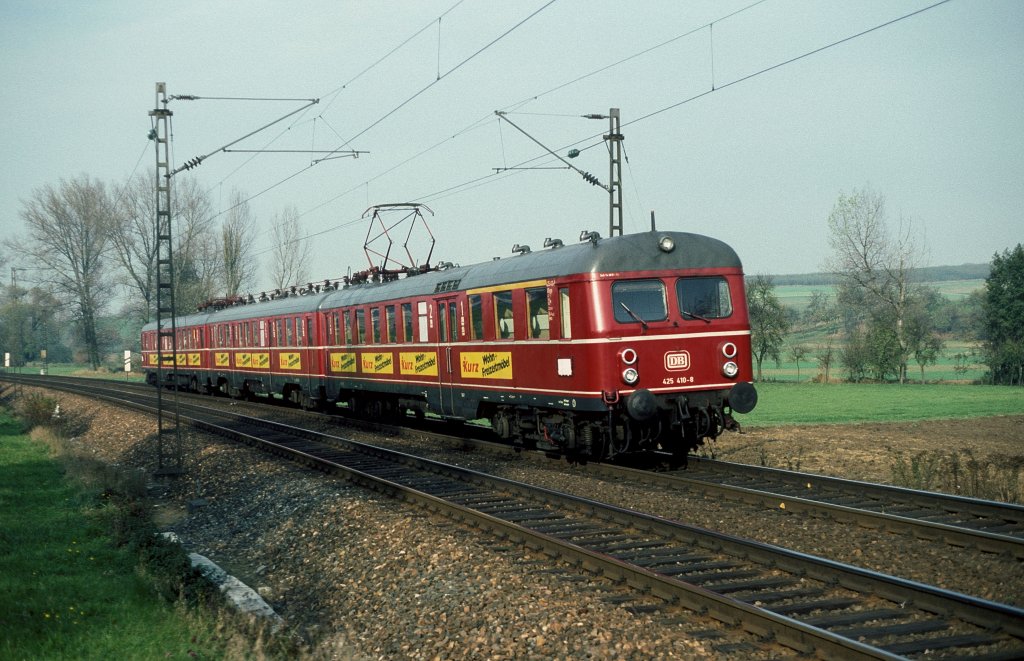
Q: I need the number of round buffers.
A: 2